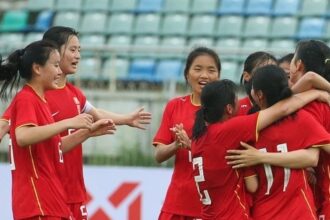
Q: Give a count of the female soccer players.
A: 8